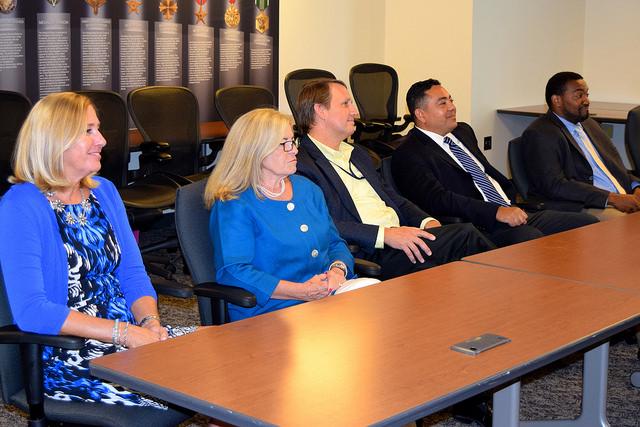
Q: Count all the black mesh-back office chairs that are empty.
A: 6